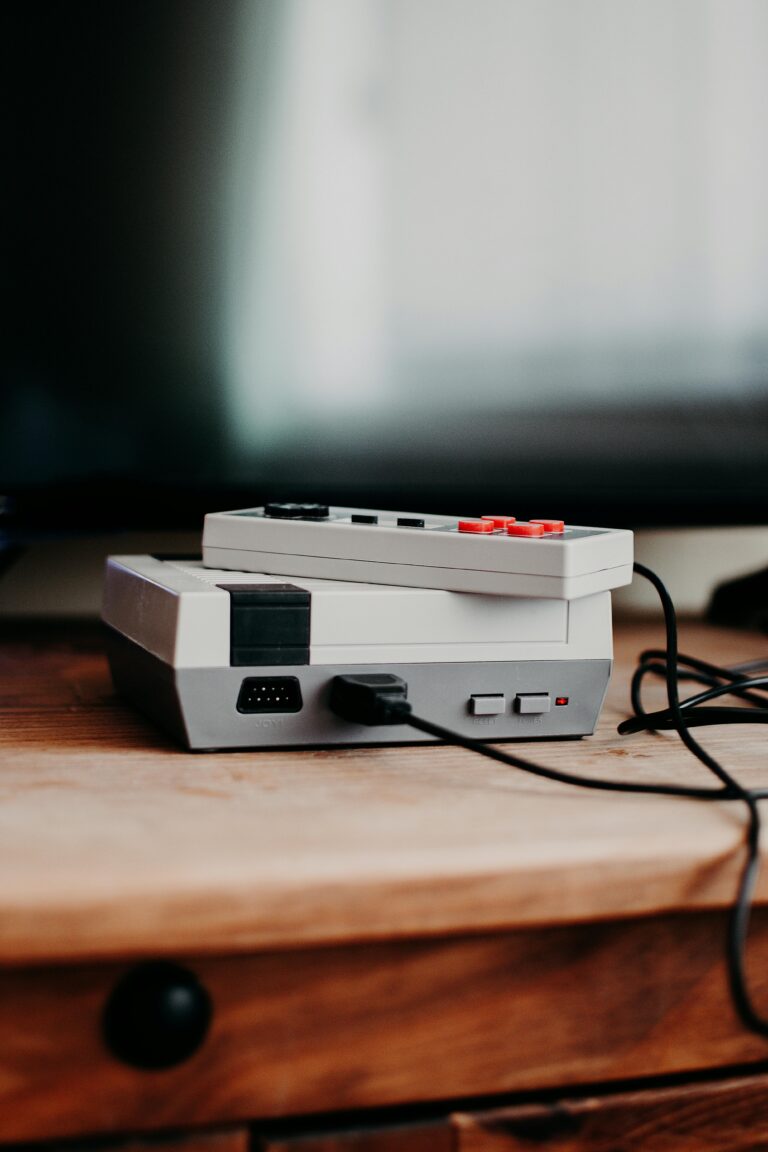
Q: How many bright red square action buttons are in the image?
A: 4